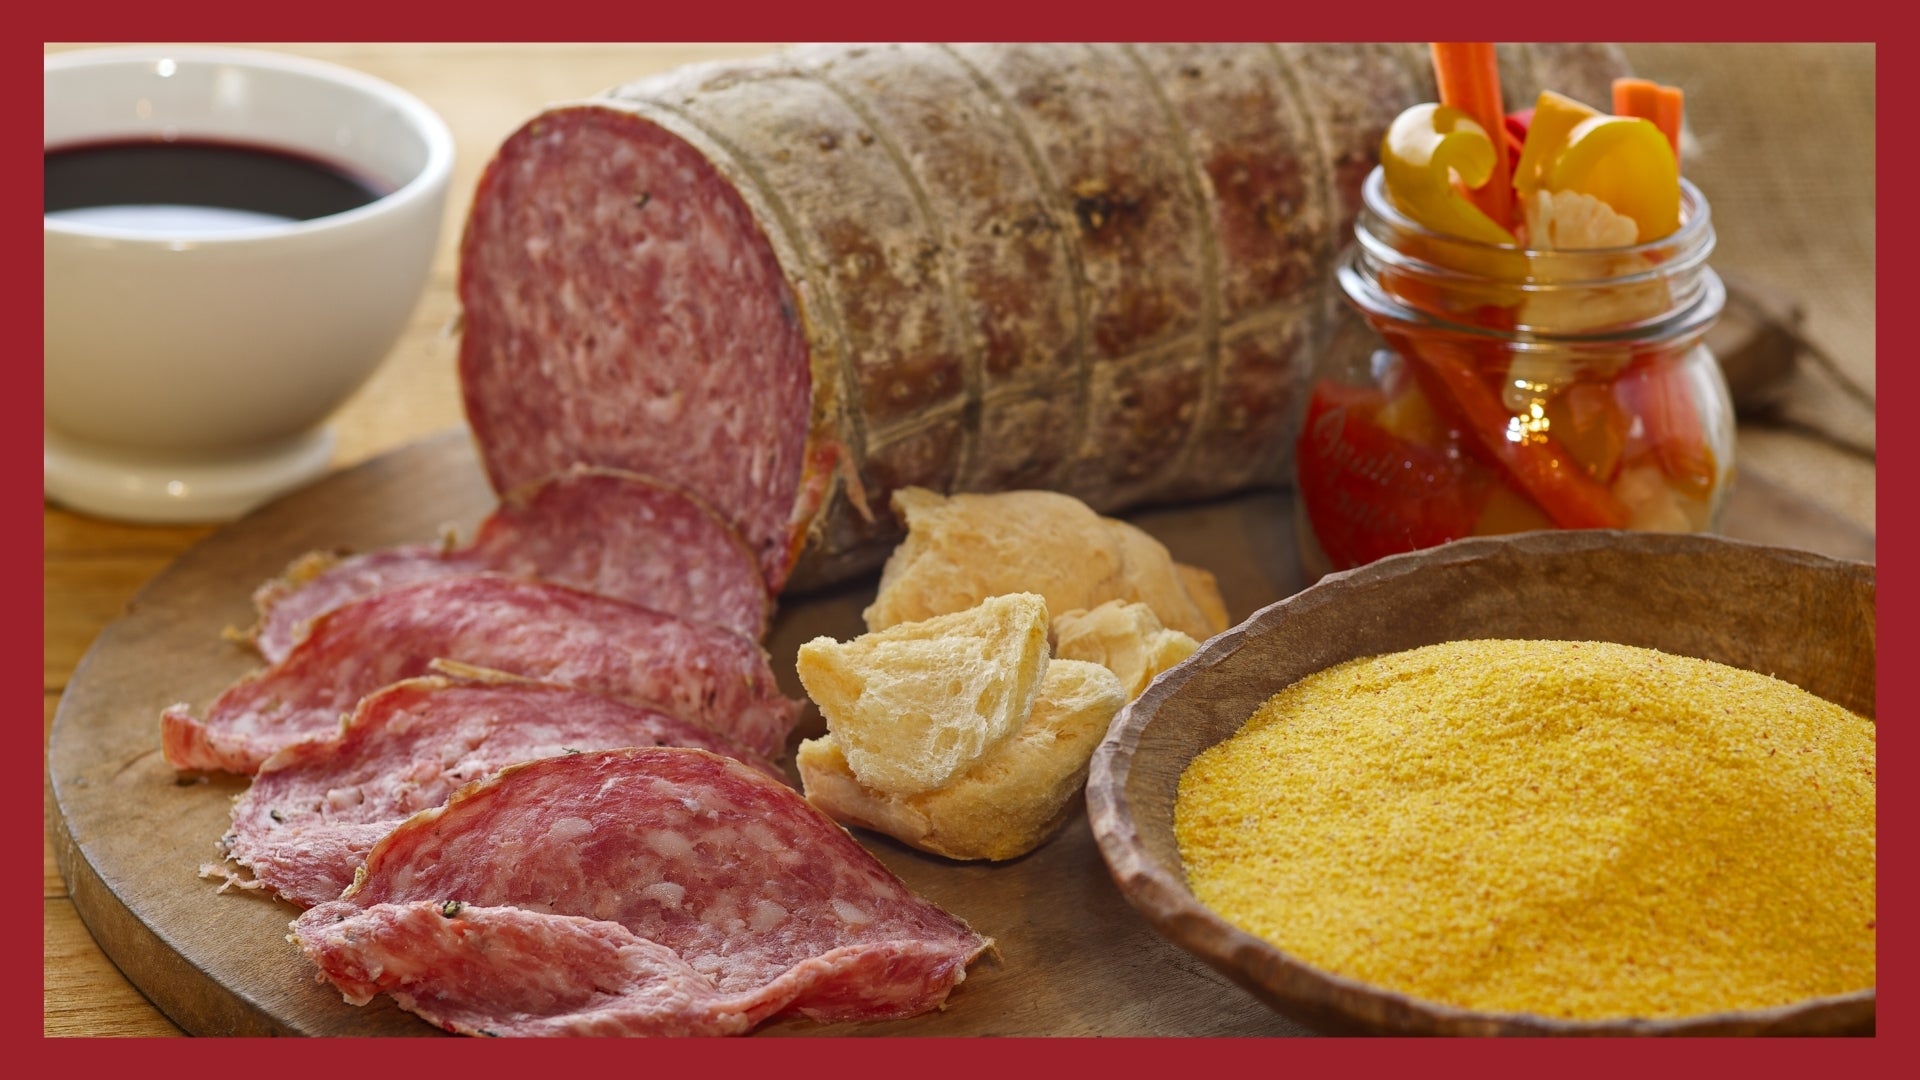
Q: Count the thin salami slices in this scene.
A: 4